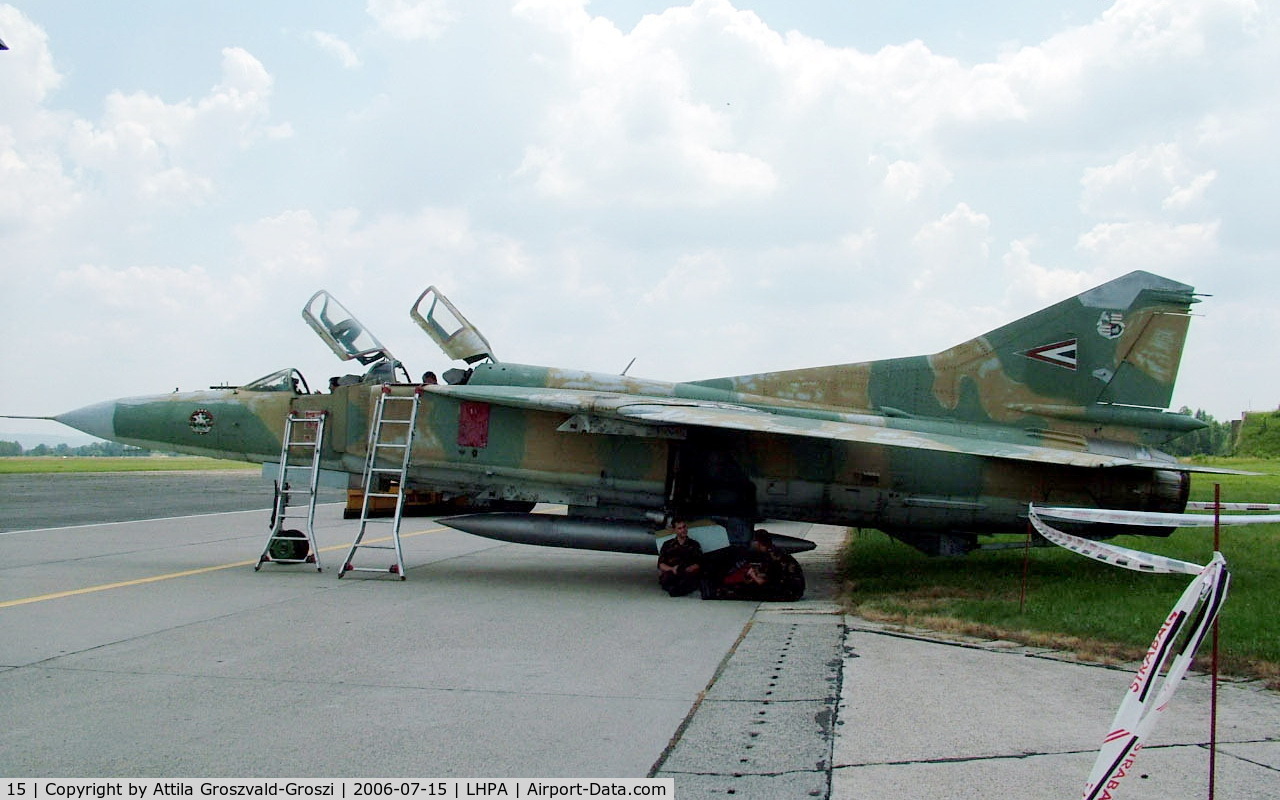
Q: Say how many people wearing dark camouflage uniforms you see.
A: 2